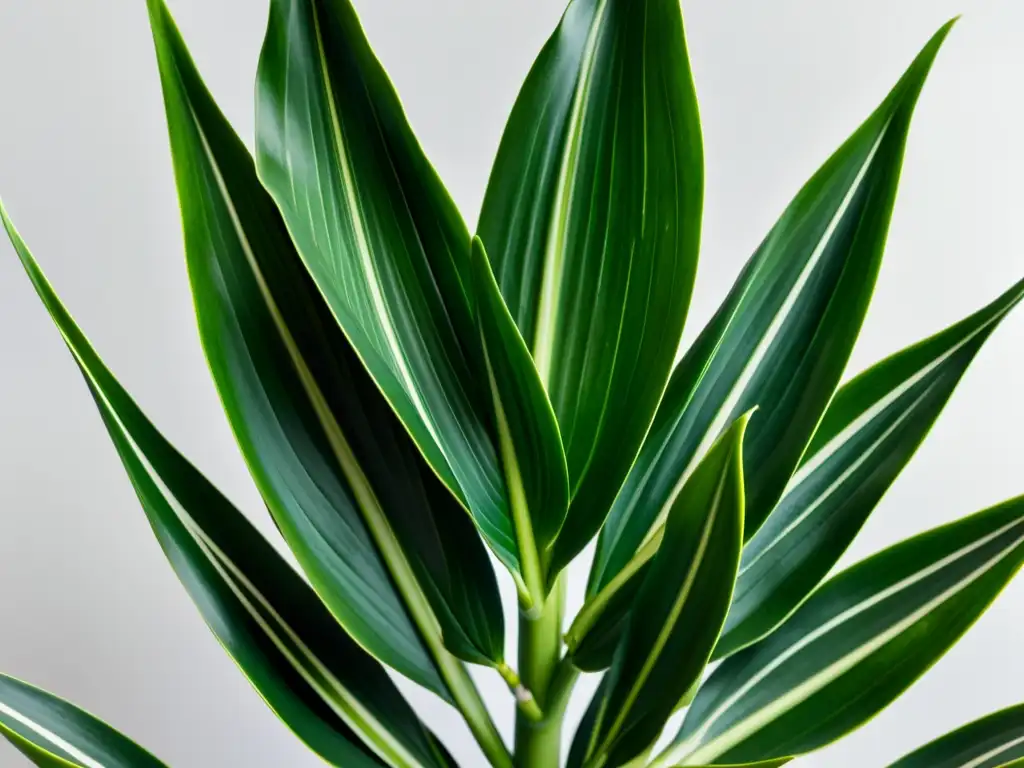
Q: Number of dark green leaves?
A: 11